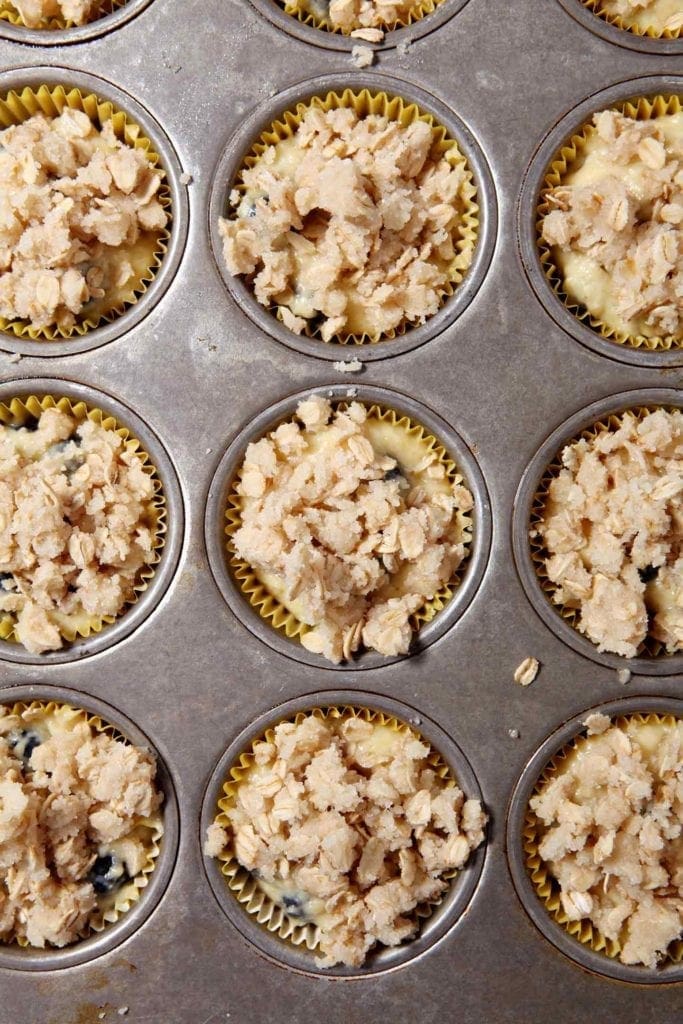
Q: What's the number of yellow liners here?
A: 12